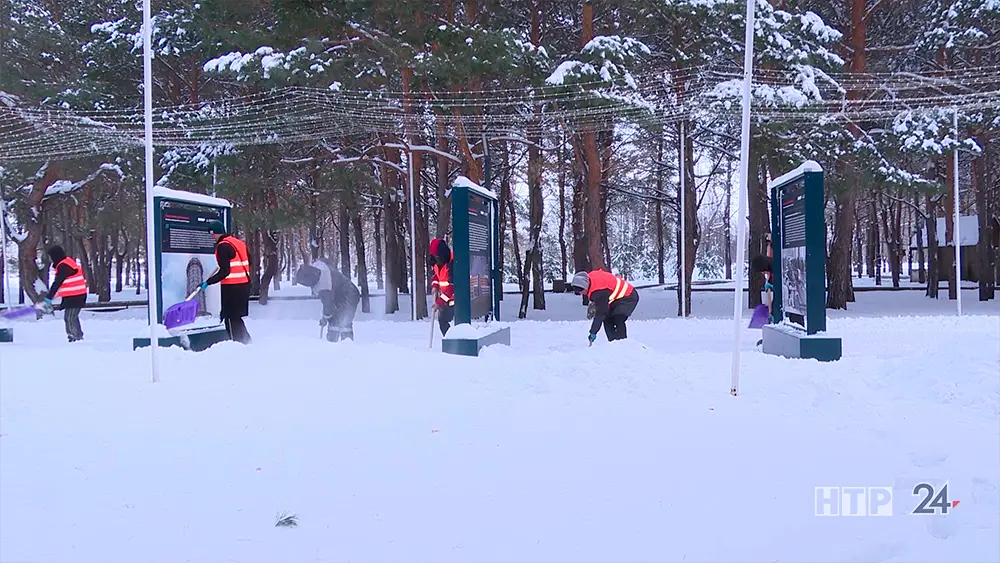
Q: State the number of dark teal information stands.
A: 3